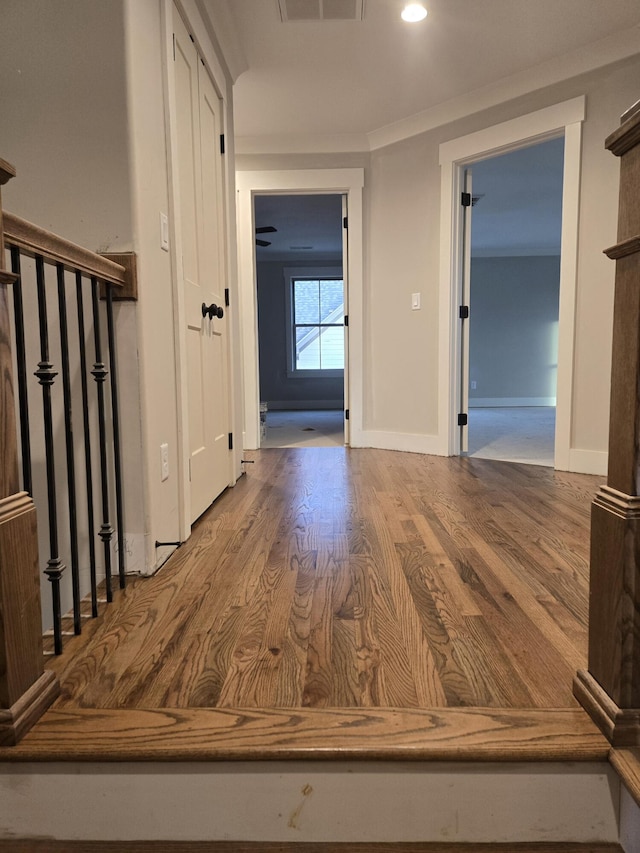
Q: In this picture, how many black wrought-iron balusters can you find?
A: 6